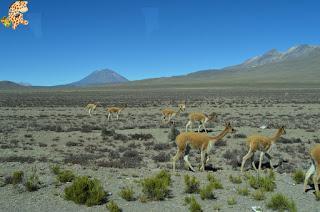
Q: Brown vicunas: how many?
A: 8